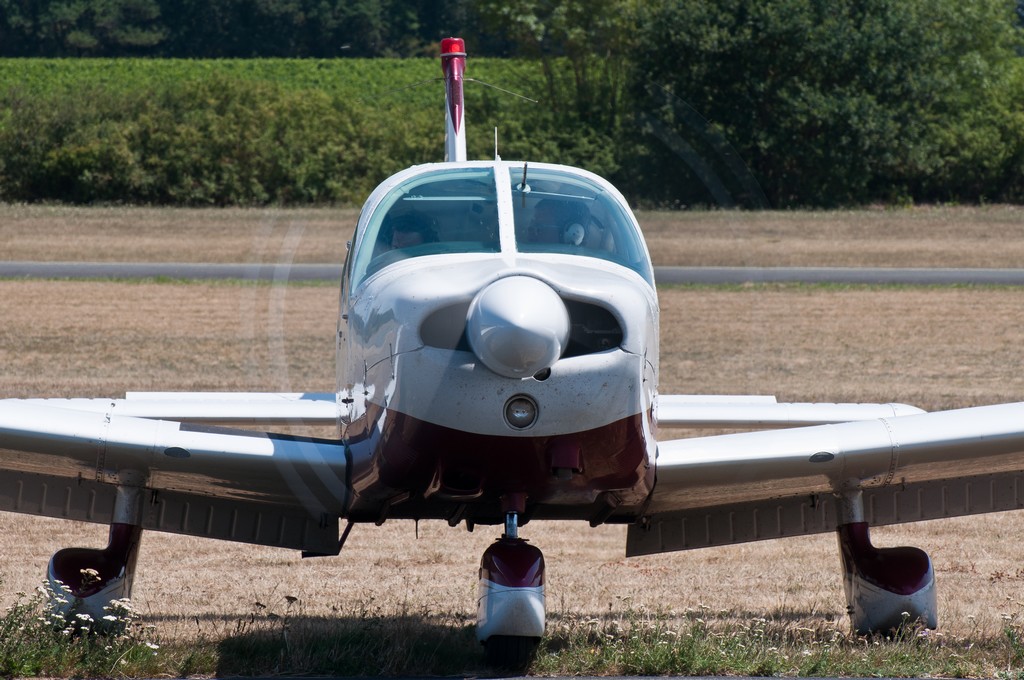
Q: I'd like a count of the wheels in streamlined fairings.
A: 3